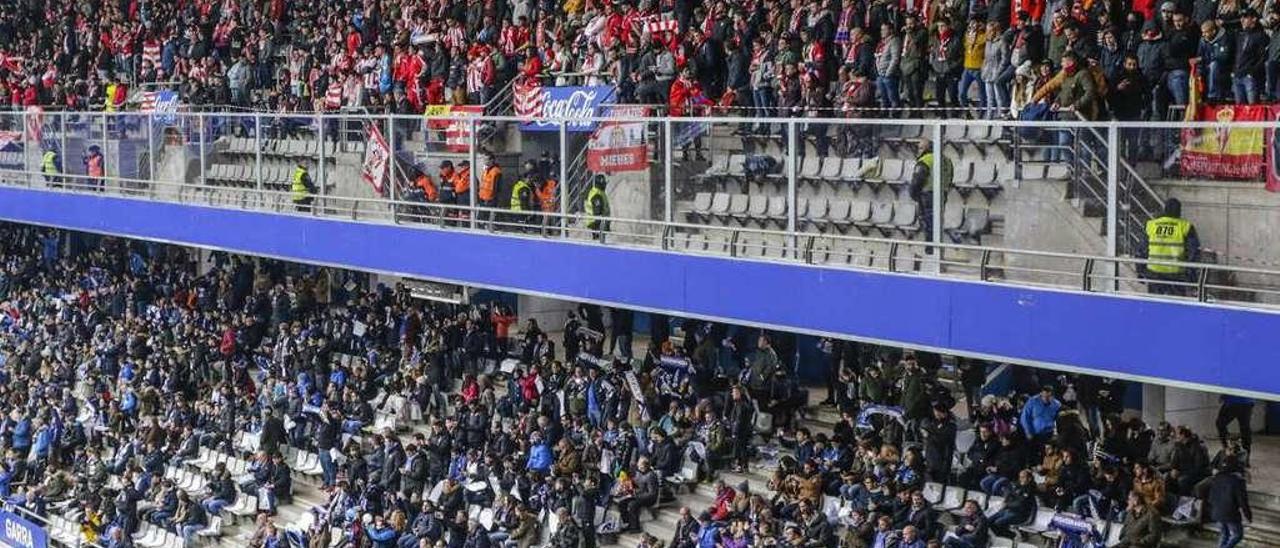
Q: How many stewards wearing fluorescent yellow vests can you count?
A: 6